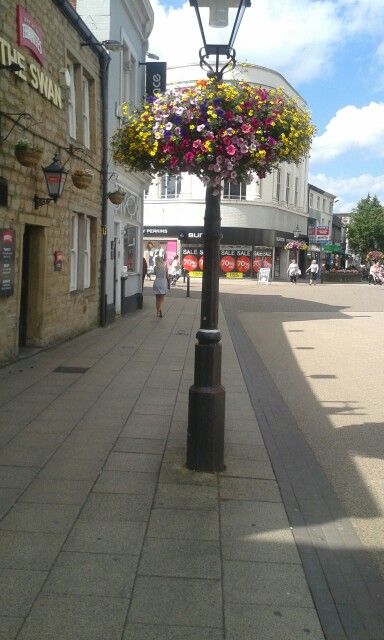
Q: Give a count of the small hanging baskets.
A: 3